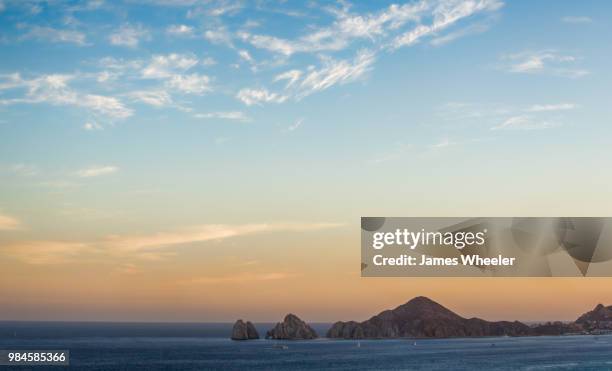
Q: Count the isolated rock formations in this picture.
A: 2